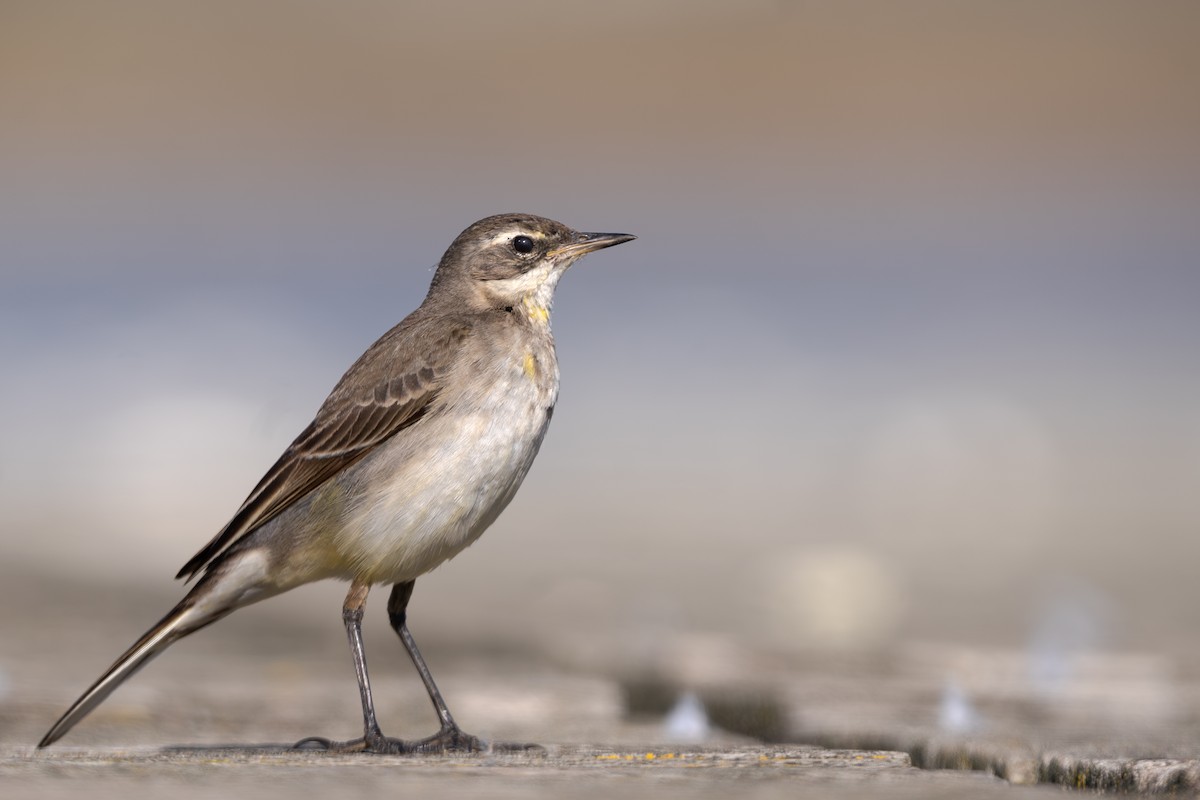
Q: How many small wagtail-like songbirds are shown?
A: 1